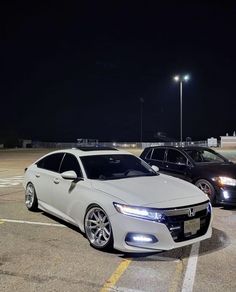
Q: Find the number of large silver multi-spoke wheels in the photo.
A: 2